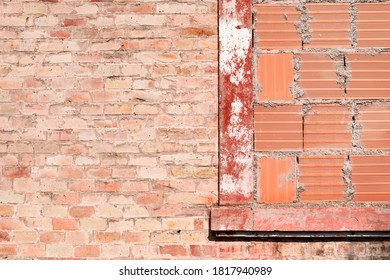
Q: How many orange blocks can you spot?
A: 12